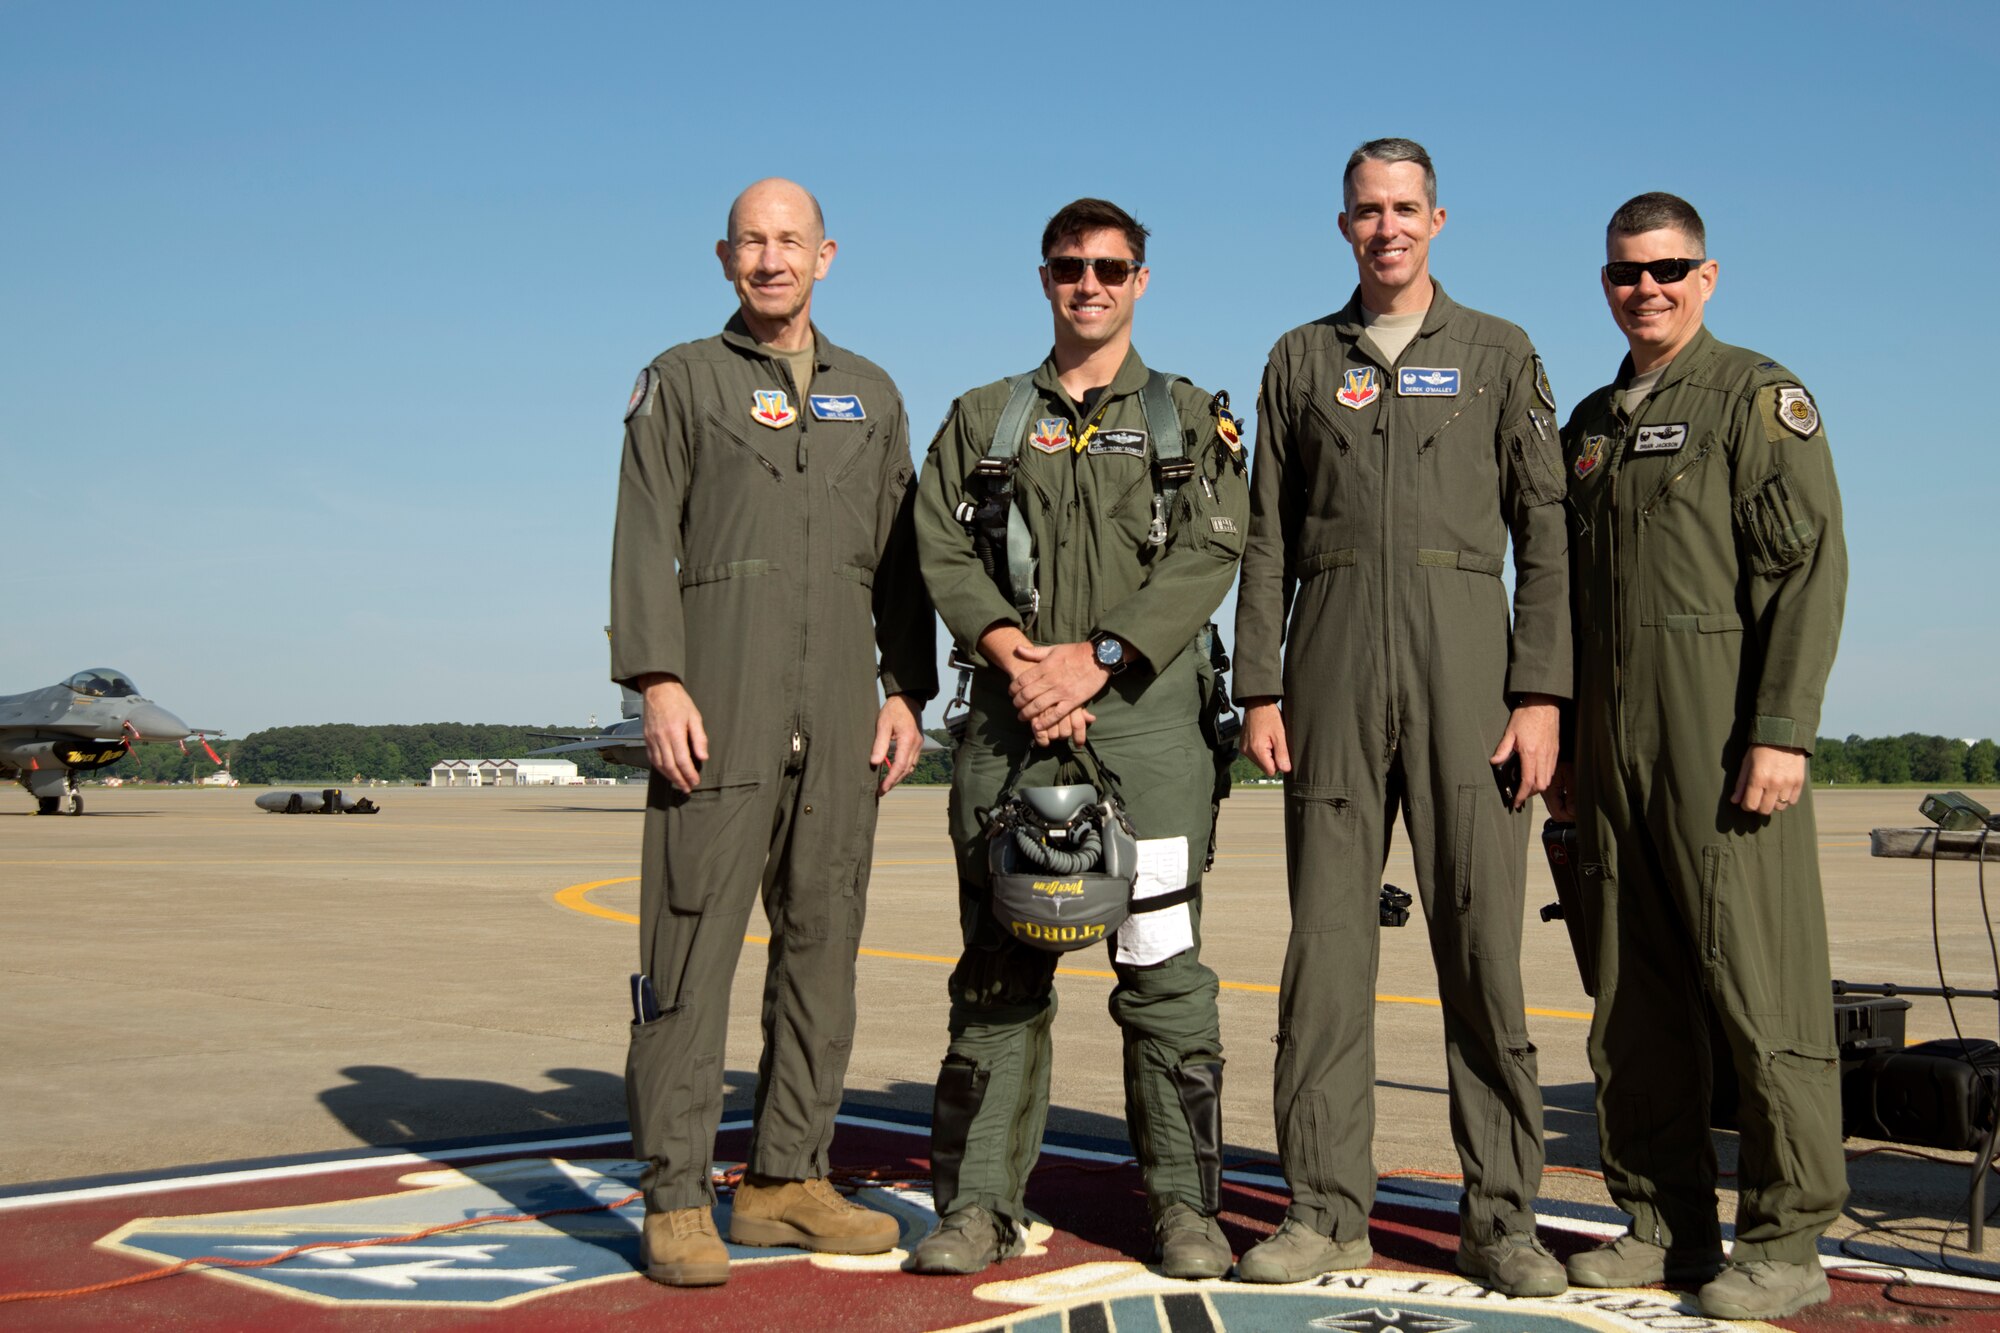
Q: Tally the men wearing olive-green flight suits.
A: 4